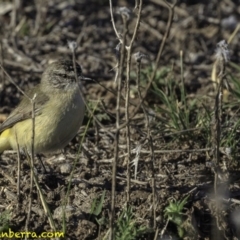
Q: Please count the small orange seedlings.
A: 0